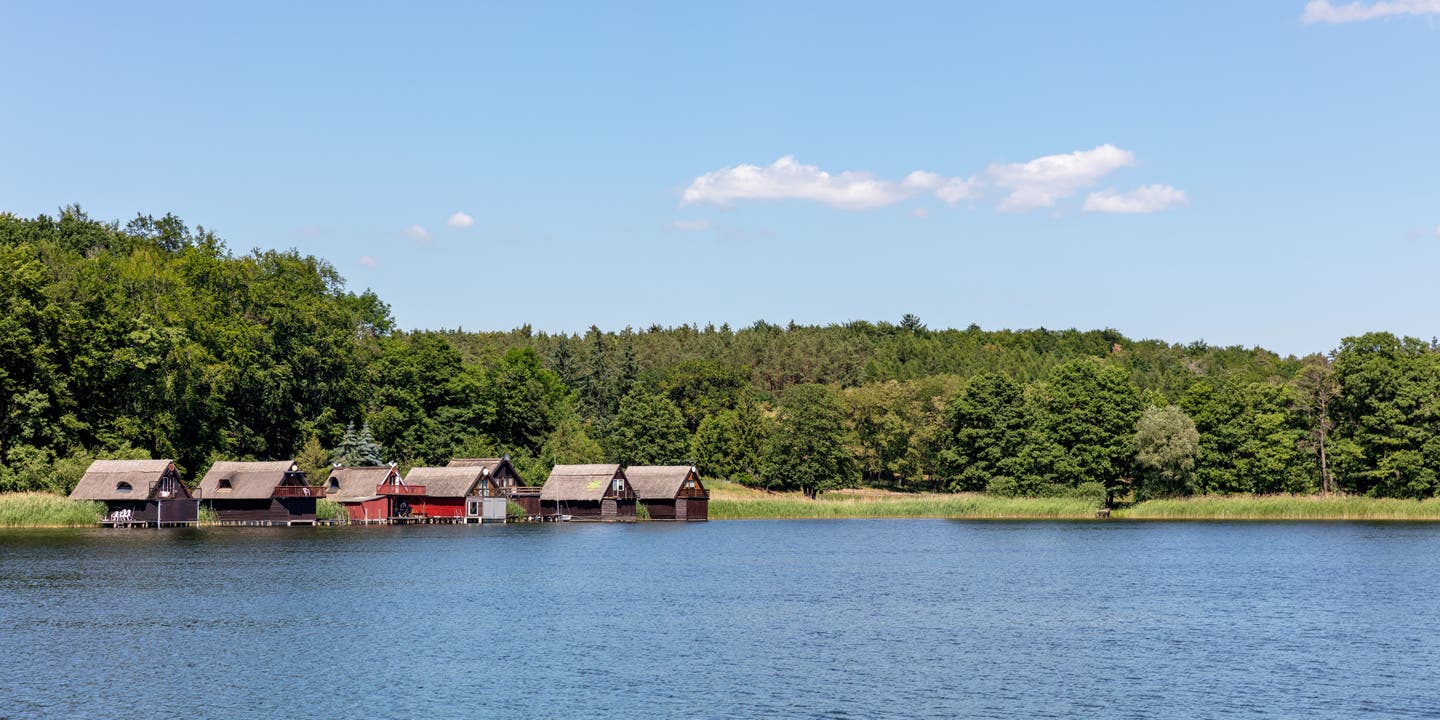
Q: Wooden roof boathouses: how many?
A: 7